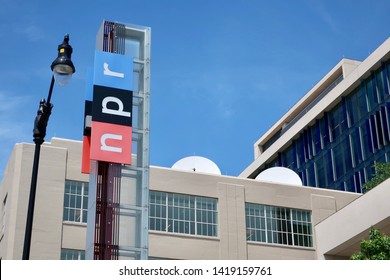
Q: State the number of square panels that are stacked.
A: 3